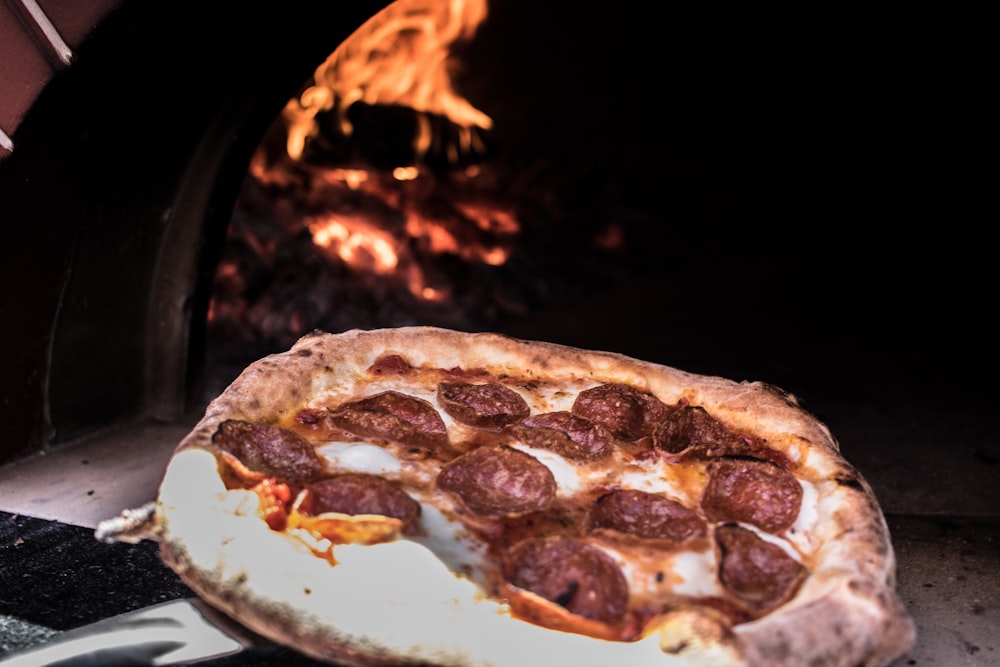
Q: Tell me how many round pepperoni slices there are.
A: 12